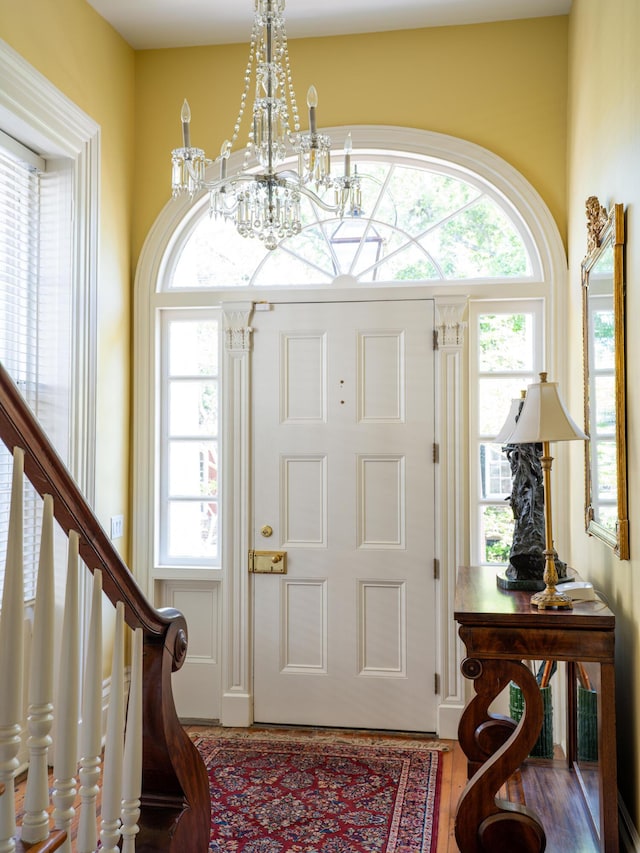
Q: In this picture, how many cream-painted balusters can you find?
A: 6